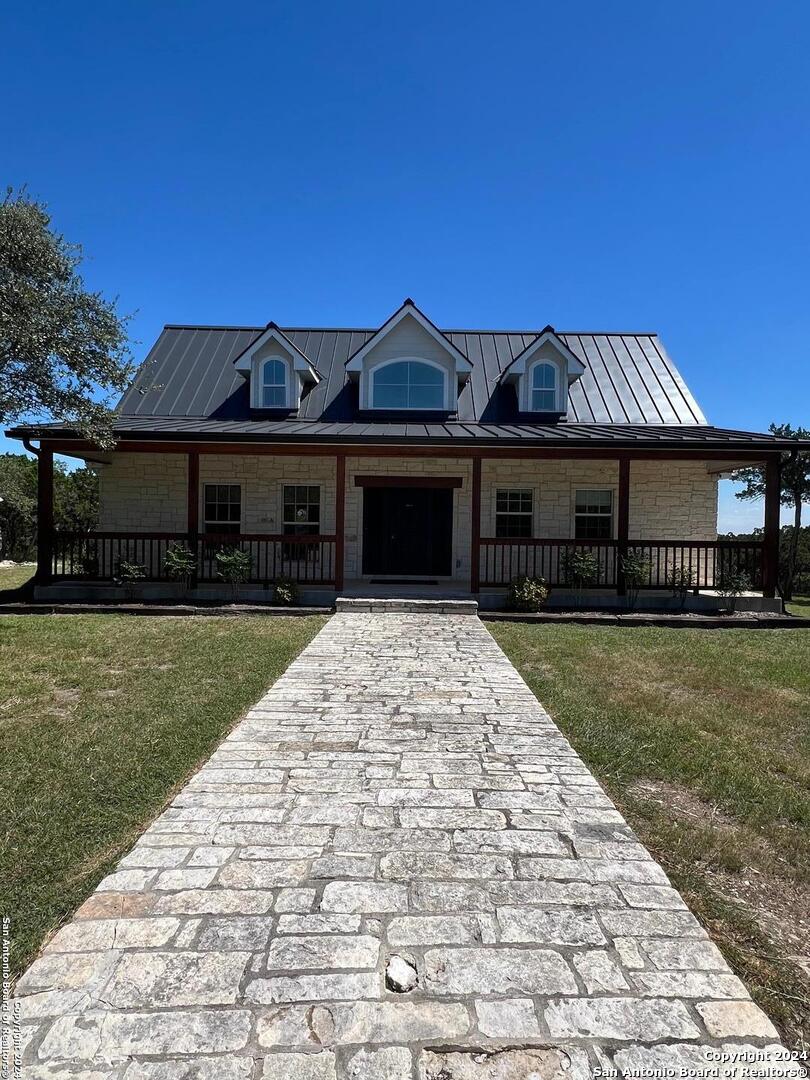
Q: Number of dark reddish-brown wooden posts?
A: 6